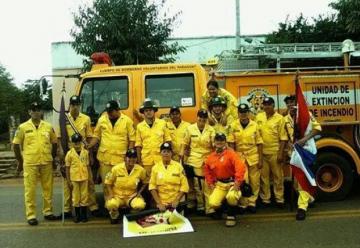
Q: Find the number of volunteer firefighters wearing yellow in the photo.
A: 14